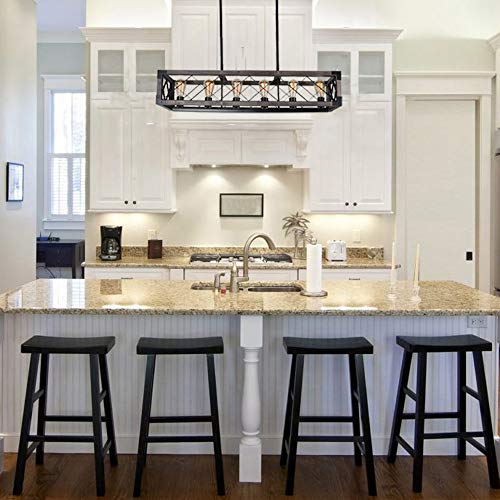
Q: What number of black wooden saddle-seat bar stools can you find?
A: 4